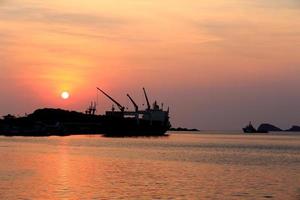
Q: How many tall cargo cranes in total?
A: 3